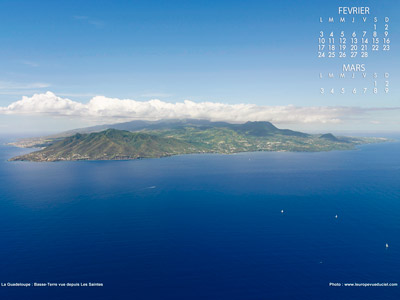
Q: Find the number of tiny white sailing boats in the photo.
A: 3